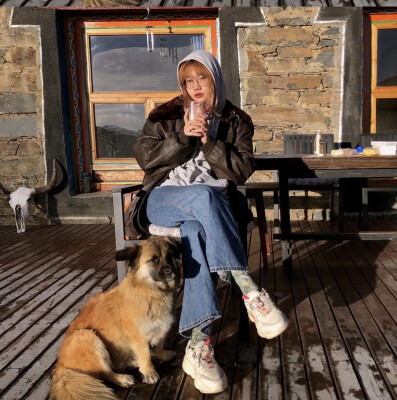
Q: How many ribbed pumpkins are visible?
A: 0